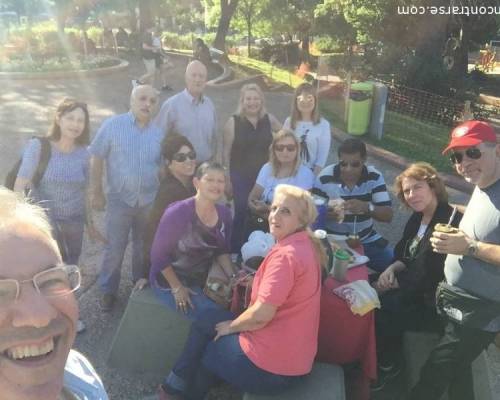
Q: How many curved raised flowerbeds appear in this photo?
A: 1